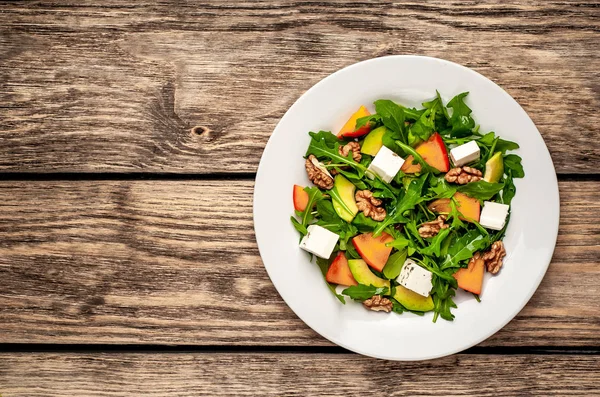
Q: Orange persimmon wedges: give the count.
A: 7